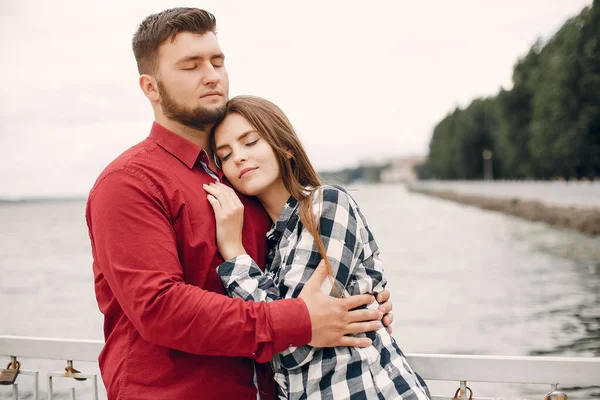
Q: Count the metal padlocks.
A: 4